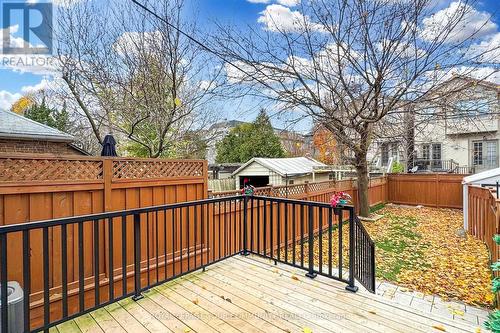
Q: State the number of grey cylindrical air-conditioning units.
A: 1